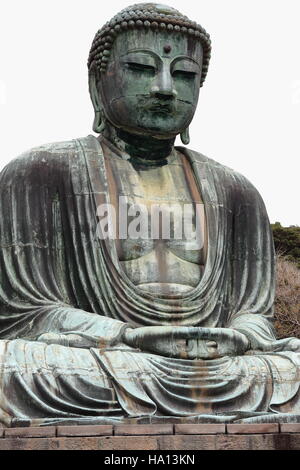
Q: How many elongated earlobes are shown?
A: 2